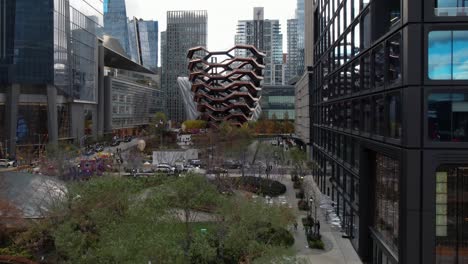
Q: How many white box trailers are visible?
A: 1